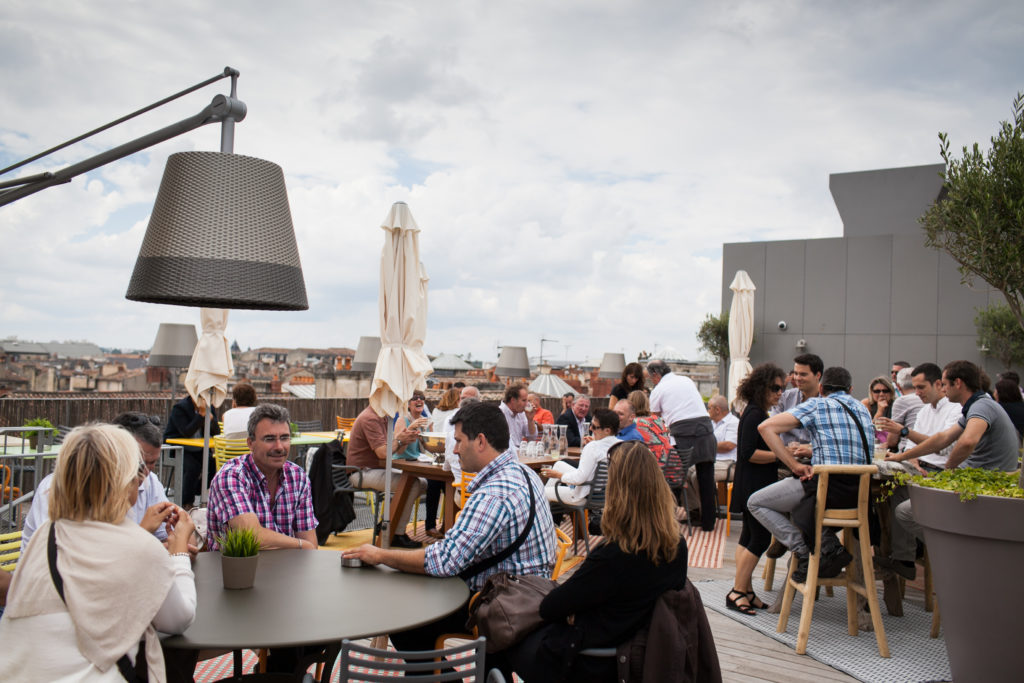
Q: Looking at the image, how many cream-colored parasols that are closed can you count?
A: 3